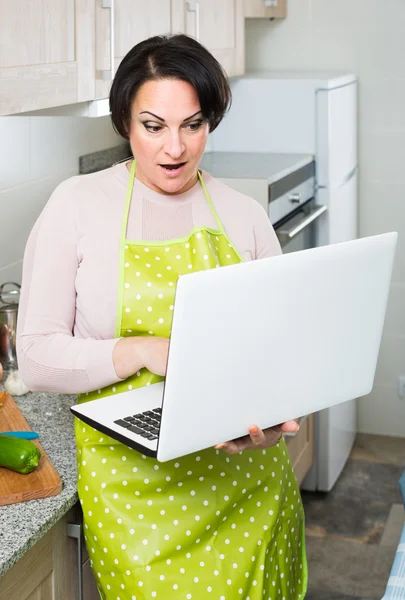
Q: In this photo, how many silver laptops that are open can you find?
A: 1